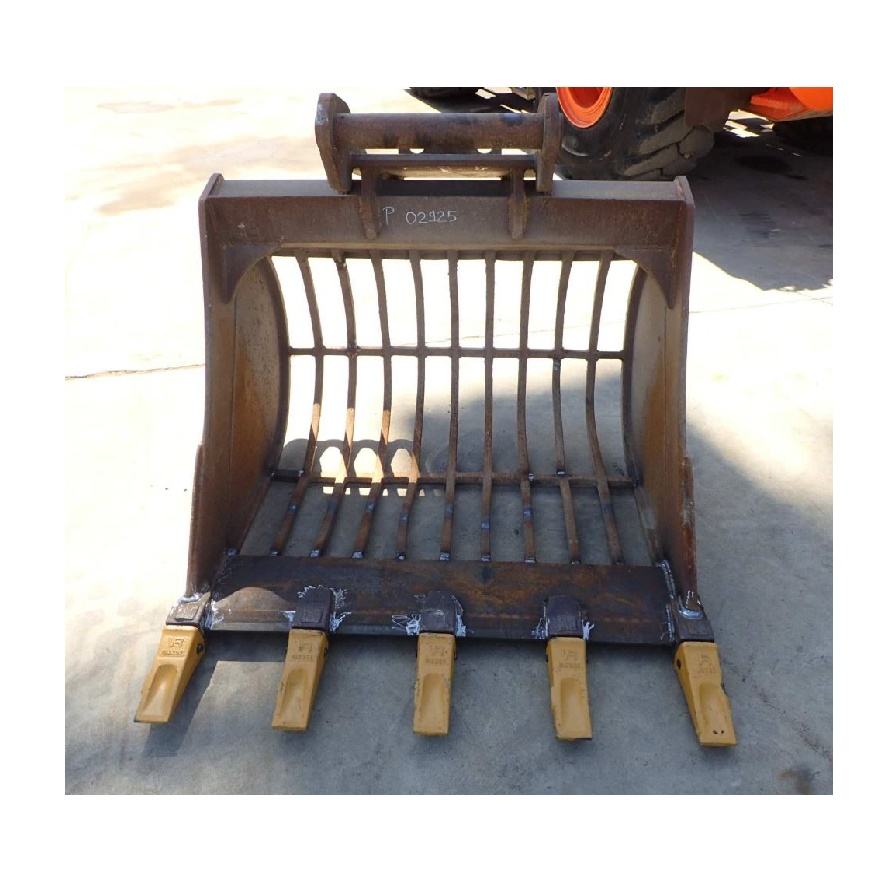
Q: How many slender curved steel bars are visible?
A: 9